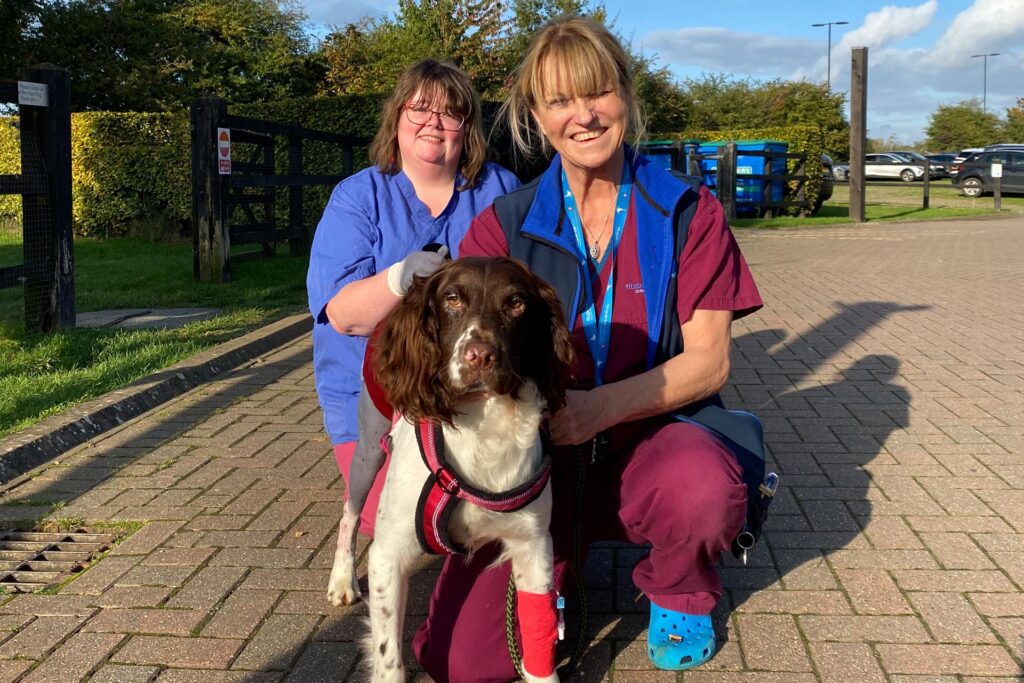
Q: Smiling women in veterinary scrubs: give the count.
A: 2